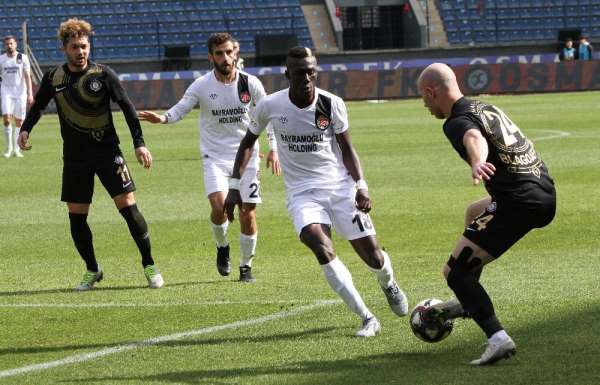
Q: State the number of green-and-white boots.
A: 2